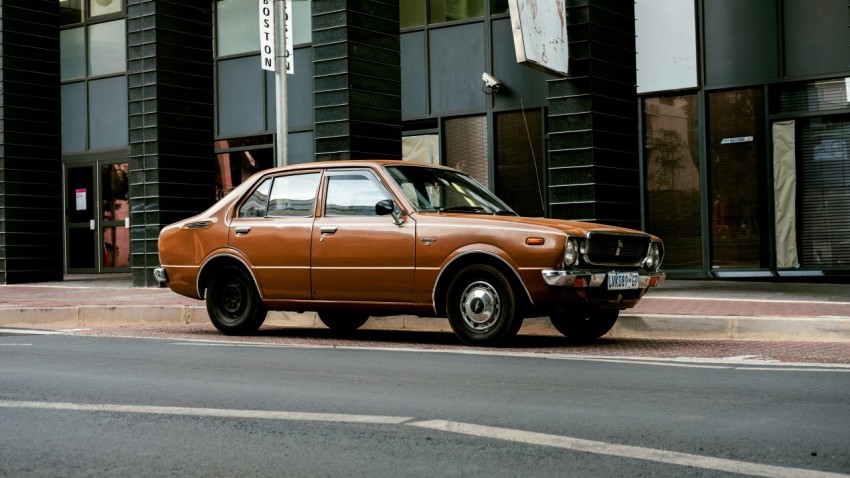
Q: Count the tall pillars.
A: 4